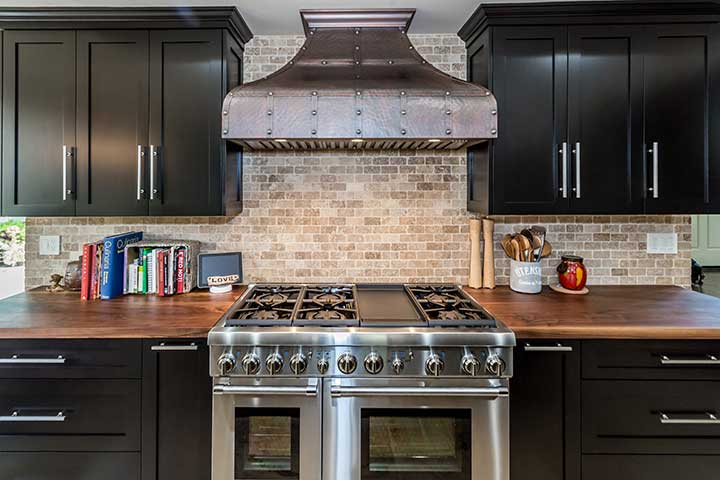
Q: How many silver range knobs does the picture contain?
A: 11